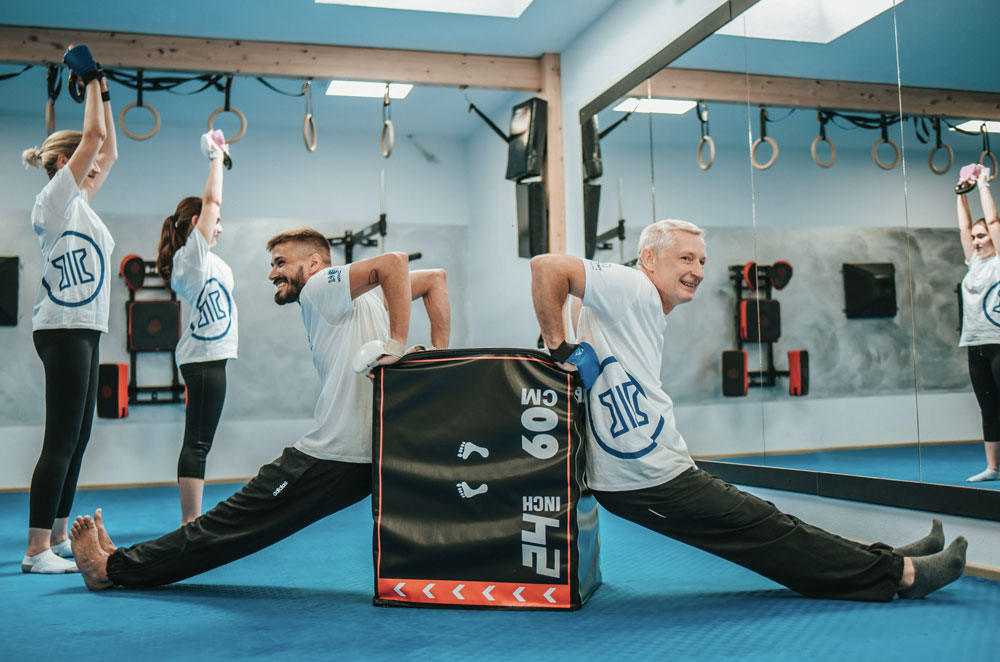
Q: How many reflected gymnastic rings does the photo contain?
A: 6